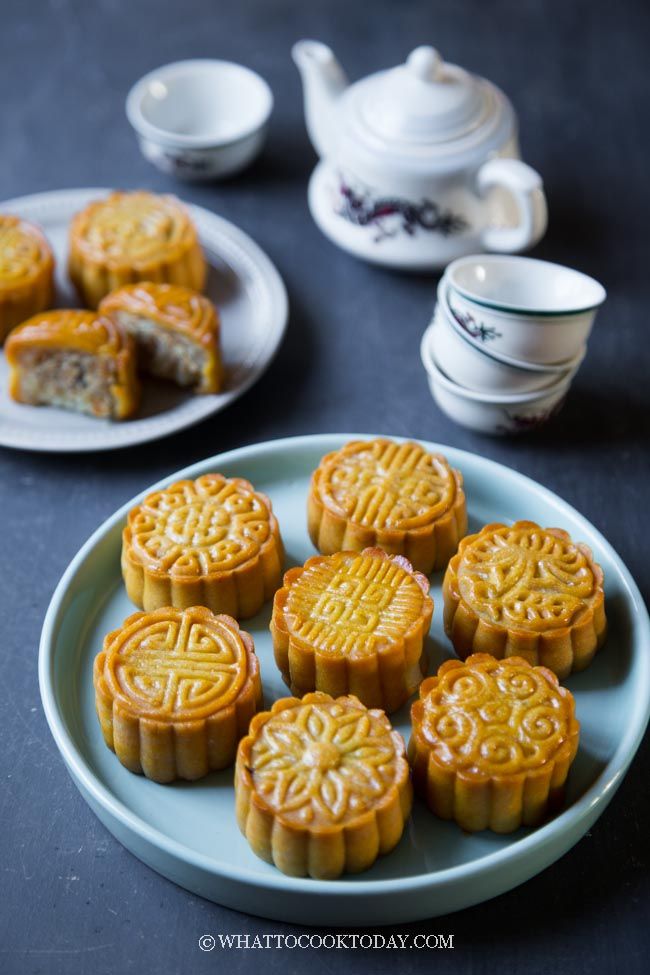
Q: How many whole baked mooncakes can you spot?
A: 9